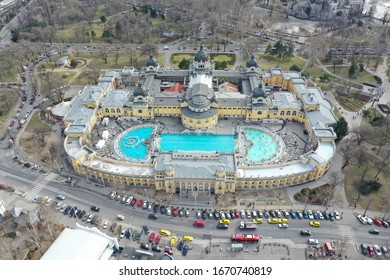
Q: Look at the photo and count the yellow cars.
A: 8